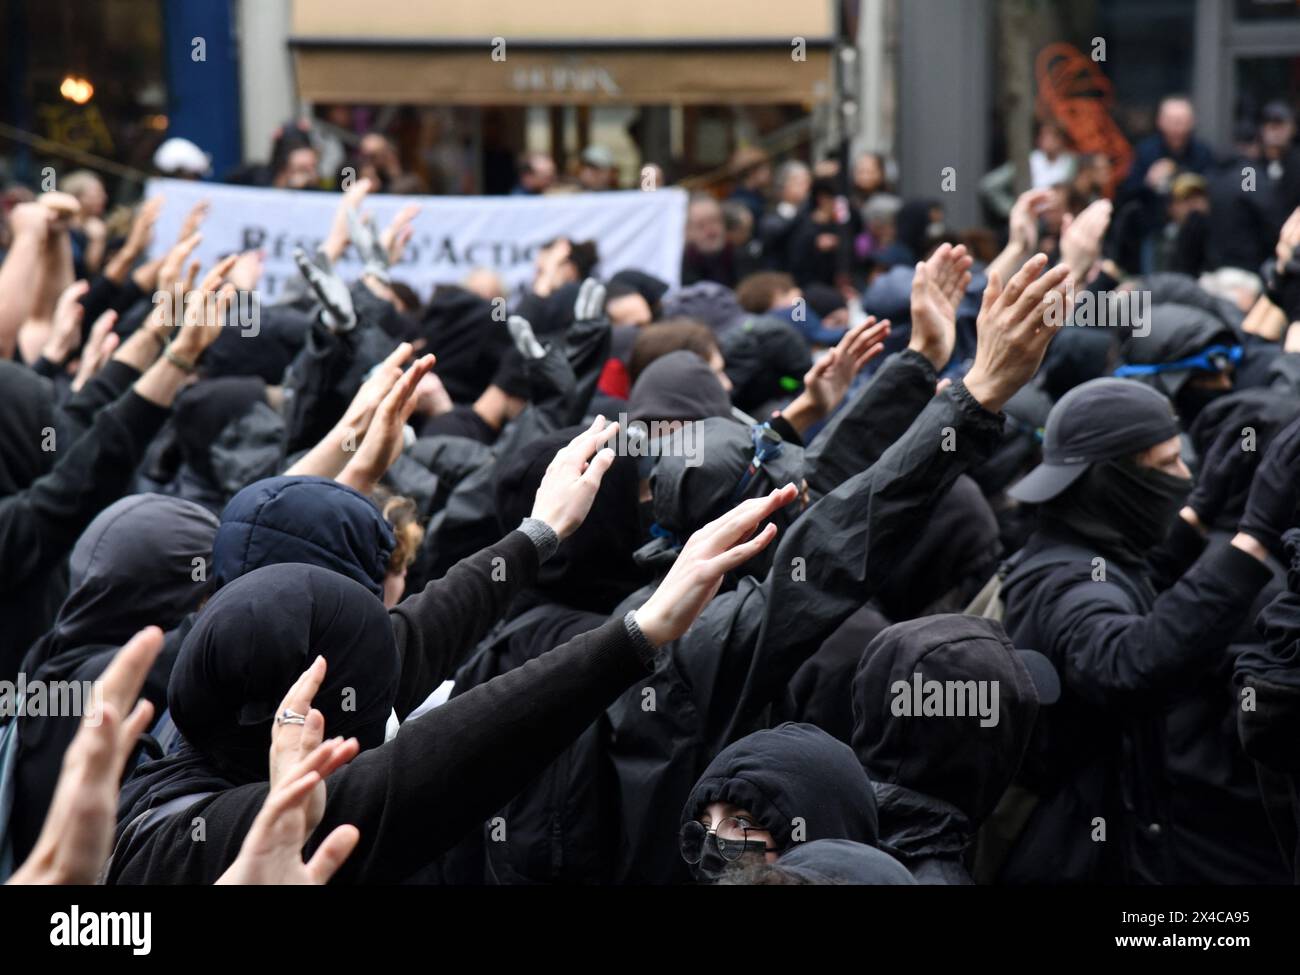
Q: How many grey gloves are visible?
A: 4